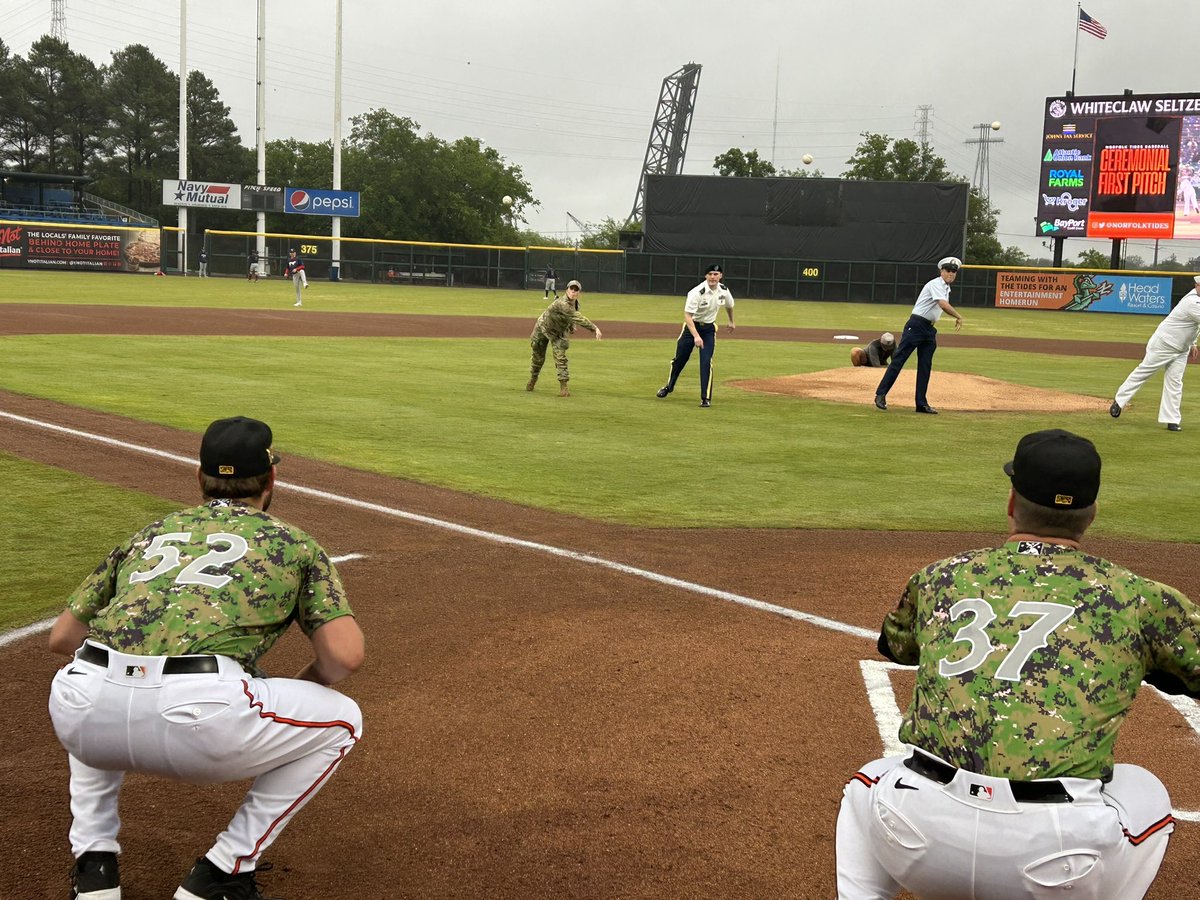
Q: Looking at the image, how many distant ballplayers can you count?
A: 4